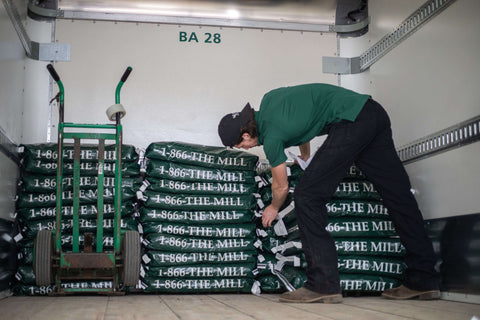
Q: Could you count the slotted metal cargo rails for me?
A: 4